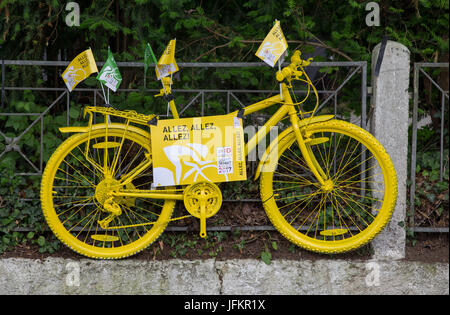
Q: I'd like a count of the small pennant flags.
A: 5